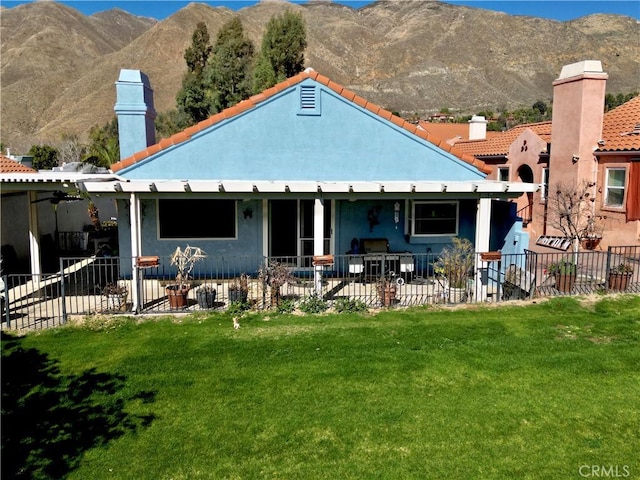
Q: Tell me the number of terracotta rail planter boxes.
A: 3